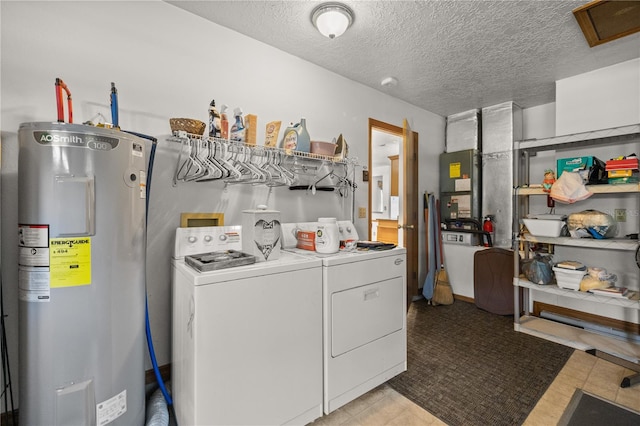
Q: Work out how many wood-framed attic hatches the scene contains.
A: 1